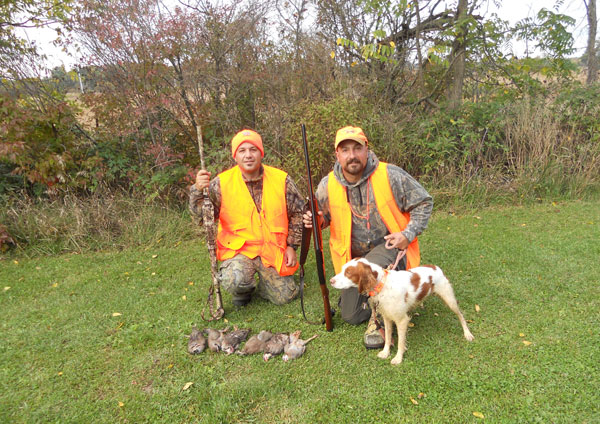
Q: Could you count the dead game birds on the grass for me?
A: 6